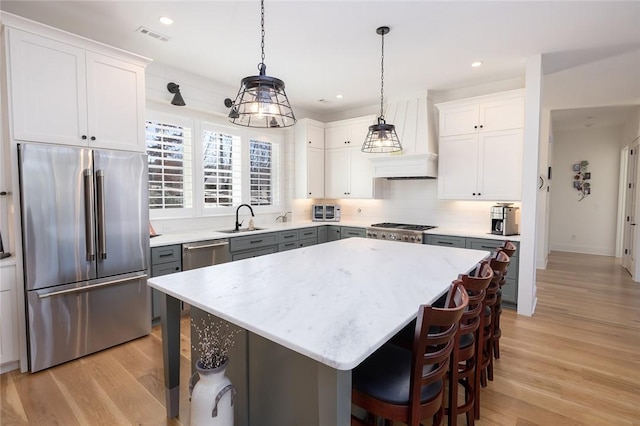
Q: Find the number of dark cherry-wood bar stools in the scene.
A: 4